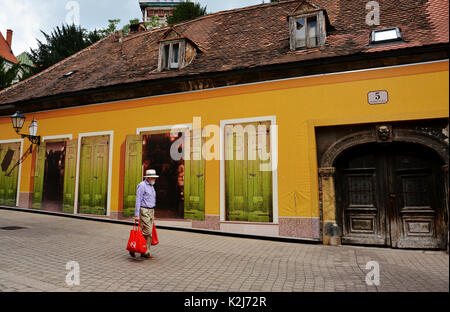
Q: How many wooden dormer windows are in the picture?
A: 2